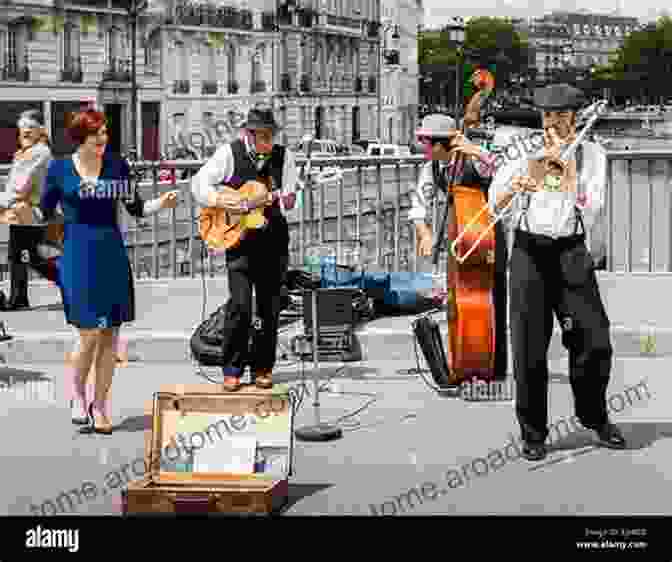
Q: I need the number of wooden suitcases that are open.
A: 1